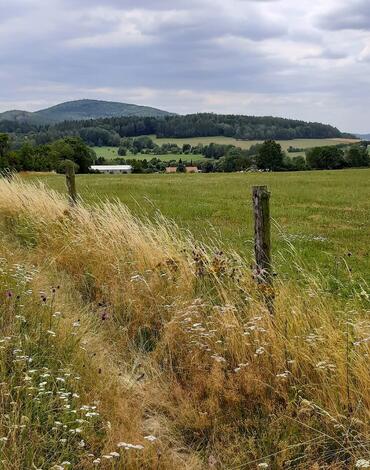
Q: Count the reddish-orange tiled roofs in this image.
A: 2